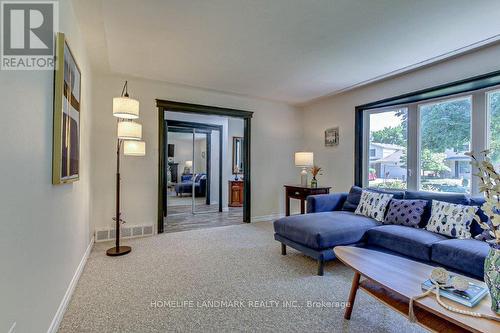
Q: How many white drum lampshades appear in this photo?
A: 4